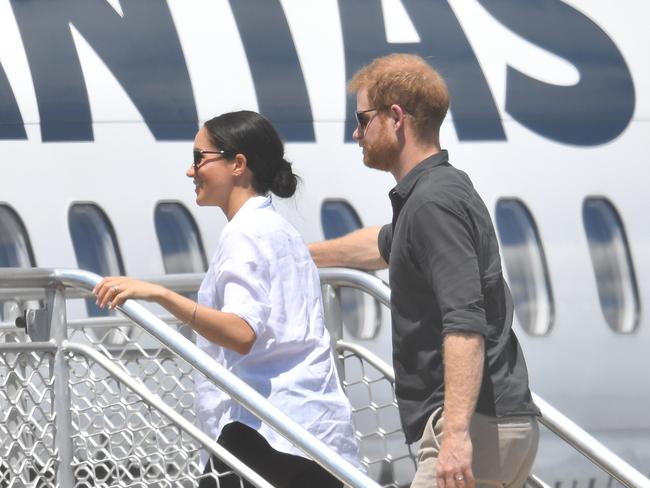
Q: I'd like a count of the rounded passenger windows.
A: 6